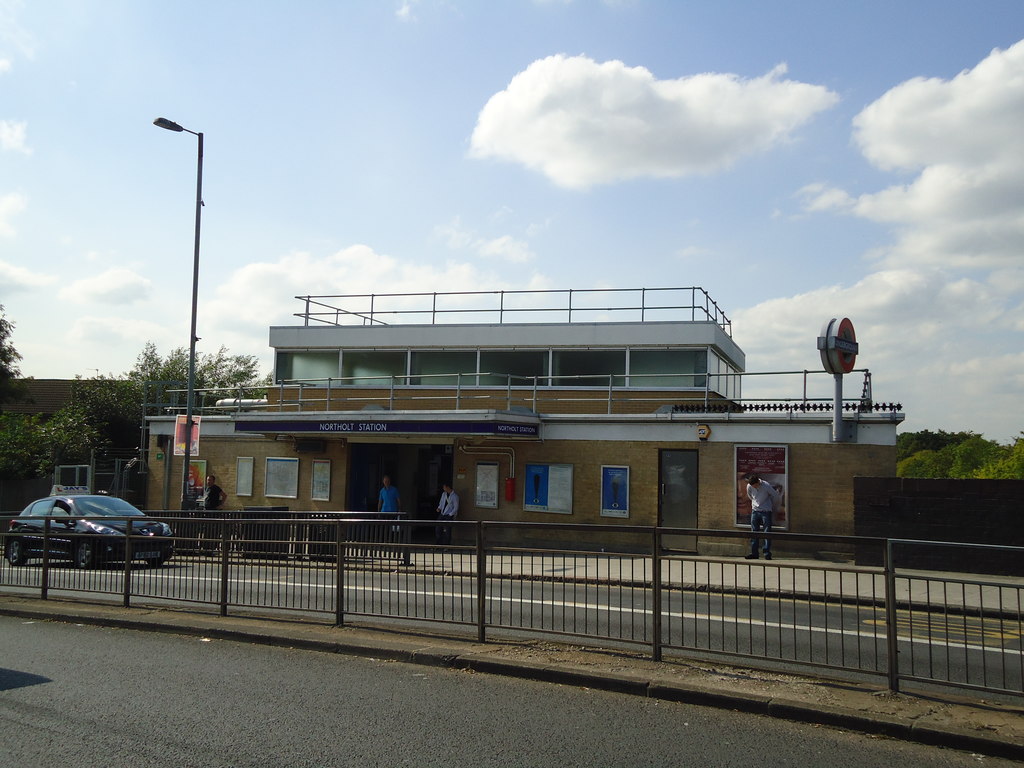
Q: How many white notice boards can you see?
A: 4